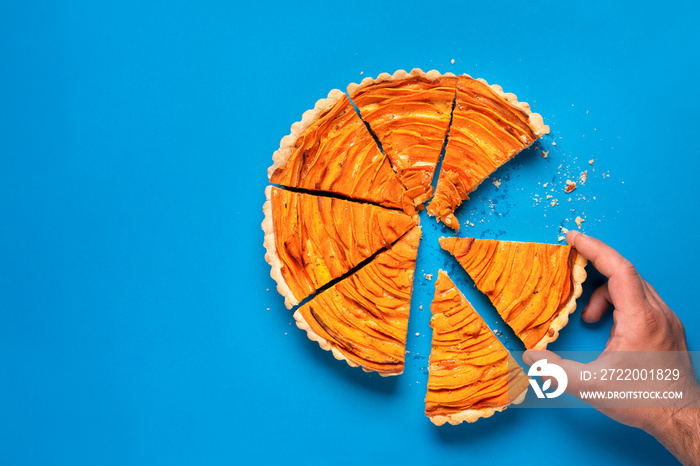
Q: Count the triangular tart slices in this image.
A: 7